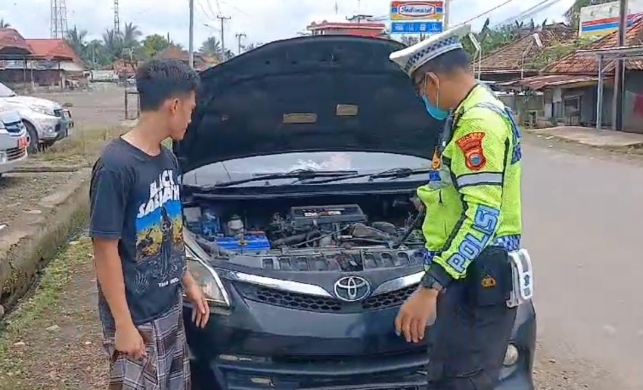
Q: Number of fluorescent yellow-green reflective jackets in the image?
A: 1